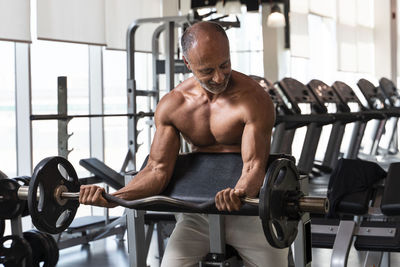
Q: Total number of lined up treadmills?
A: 6